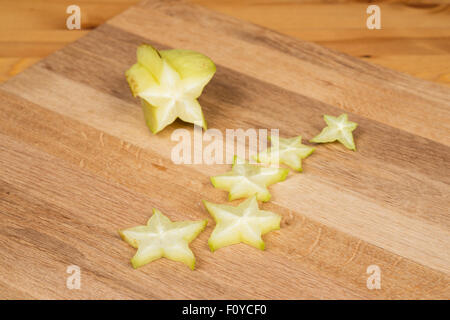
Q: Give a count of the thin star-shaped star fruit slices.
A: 5